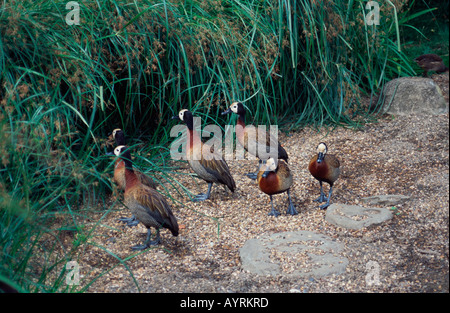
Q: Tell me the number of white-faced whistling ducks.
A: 6